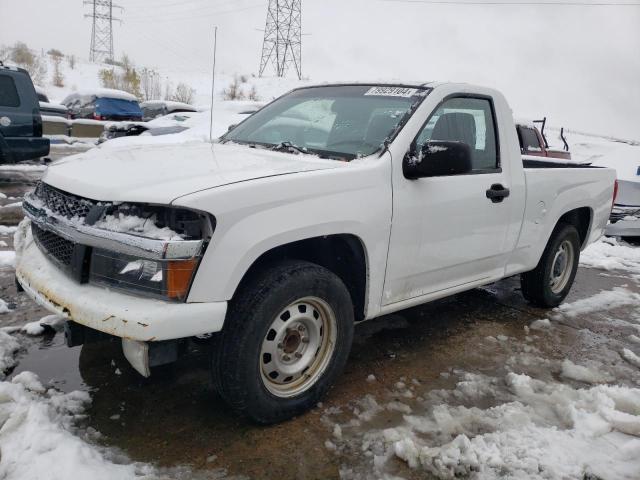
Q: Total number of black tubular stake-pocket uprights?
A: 2